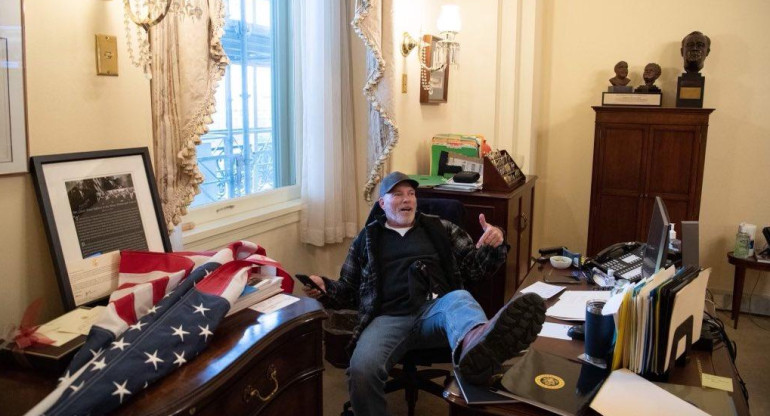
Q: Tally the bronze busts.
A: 3